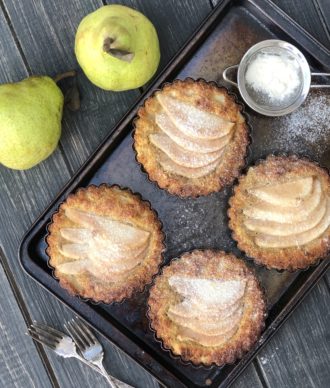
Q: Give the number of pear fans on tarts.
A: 4